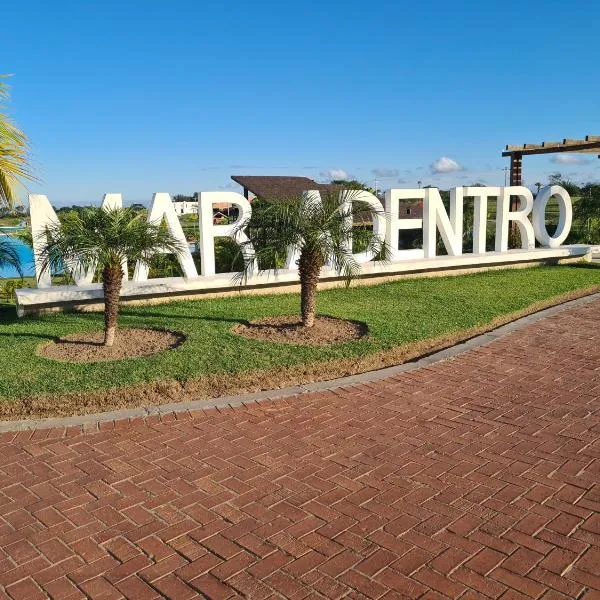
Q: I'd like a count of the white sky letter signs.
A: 10